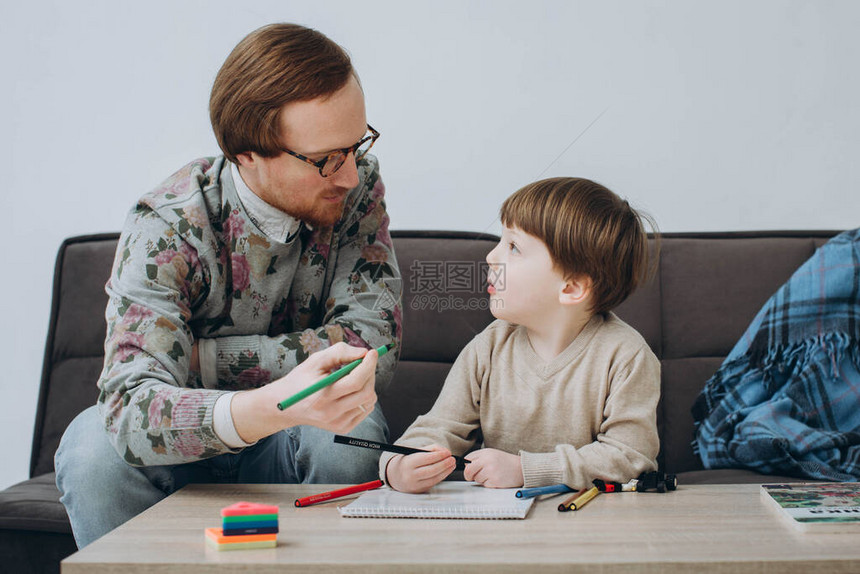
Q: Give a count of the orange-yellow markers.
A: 1